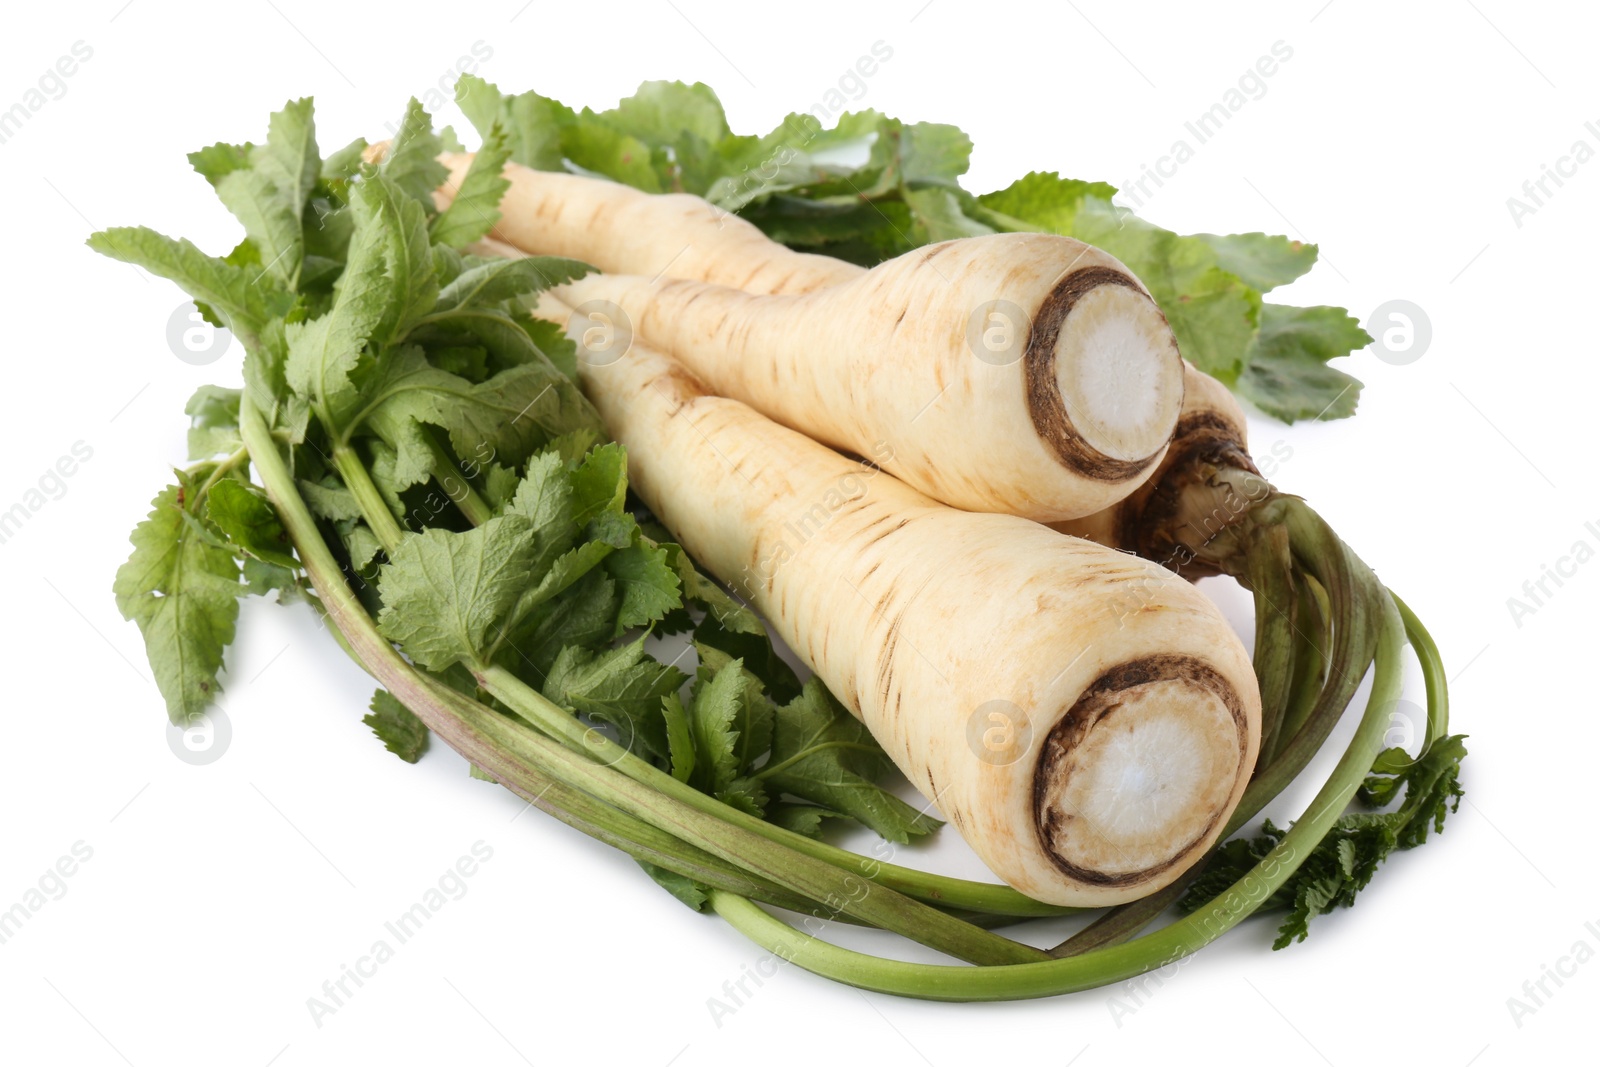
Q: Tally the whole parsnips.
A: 3